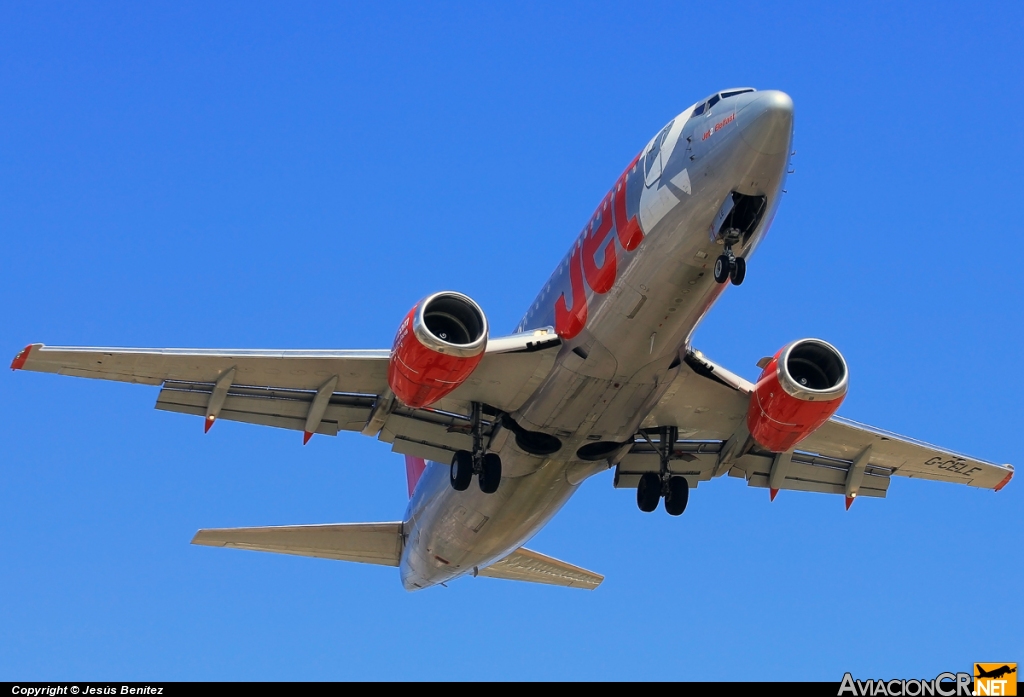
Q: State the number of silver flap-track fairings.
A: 4